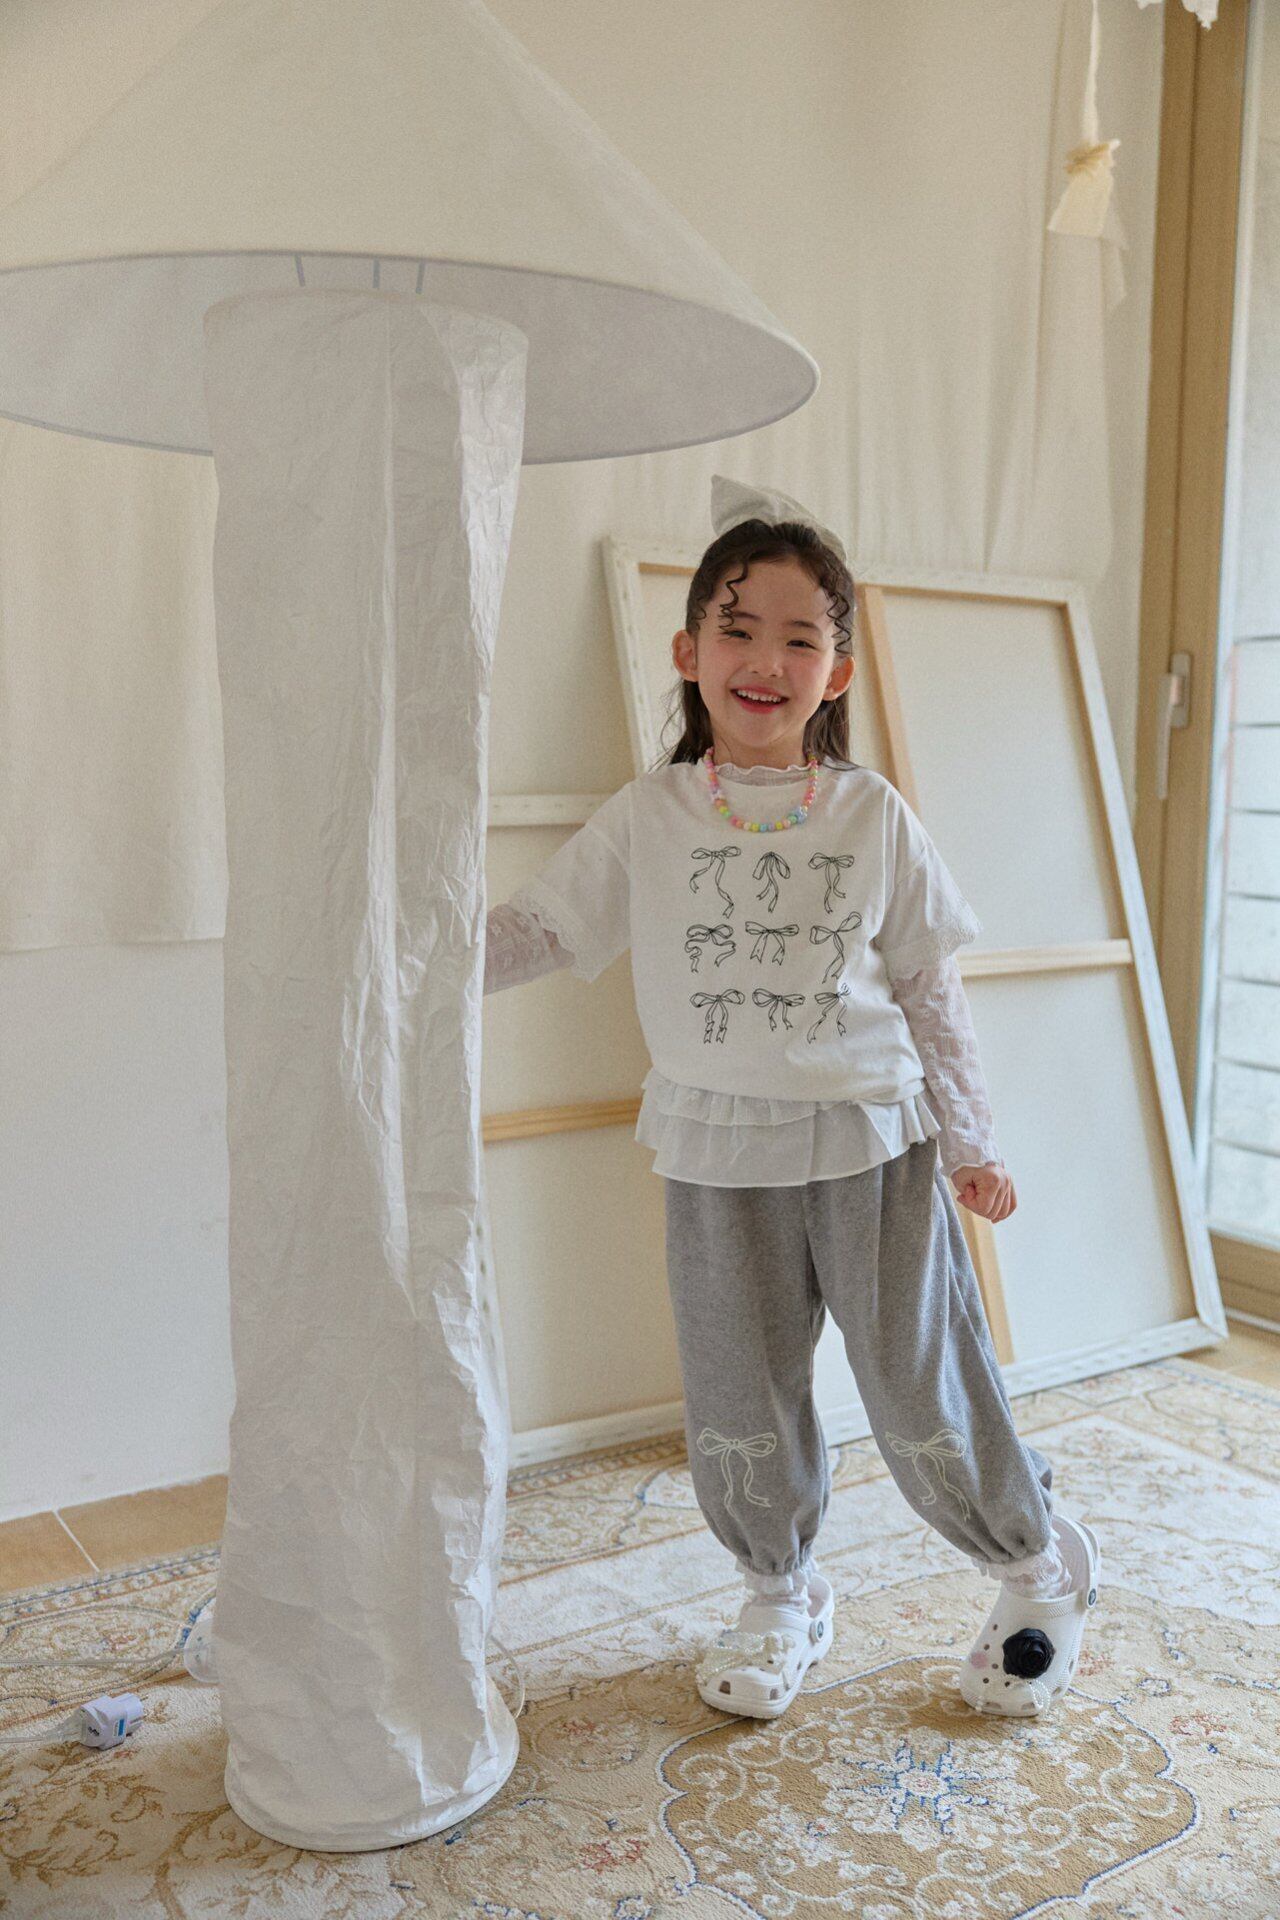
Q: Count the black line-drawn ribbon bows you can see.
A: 9